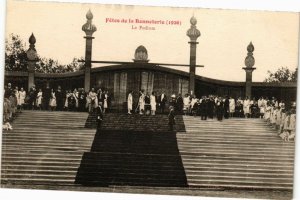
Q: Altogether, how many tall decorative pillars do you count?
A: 4